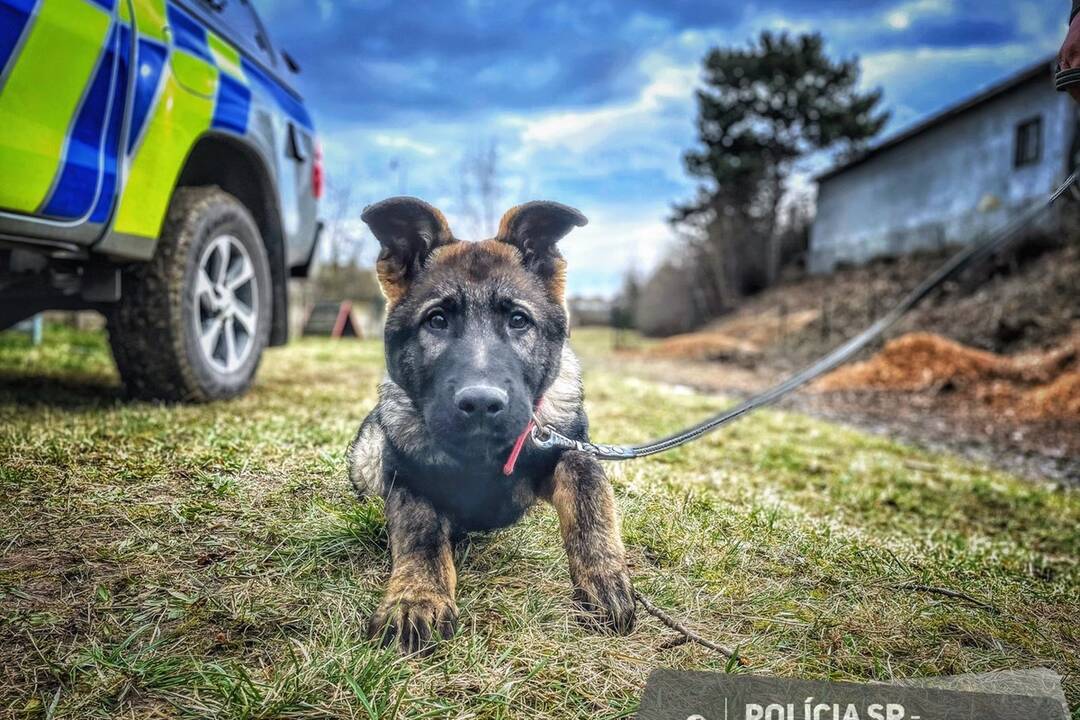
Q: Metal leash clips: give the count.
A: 1